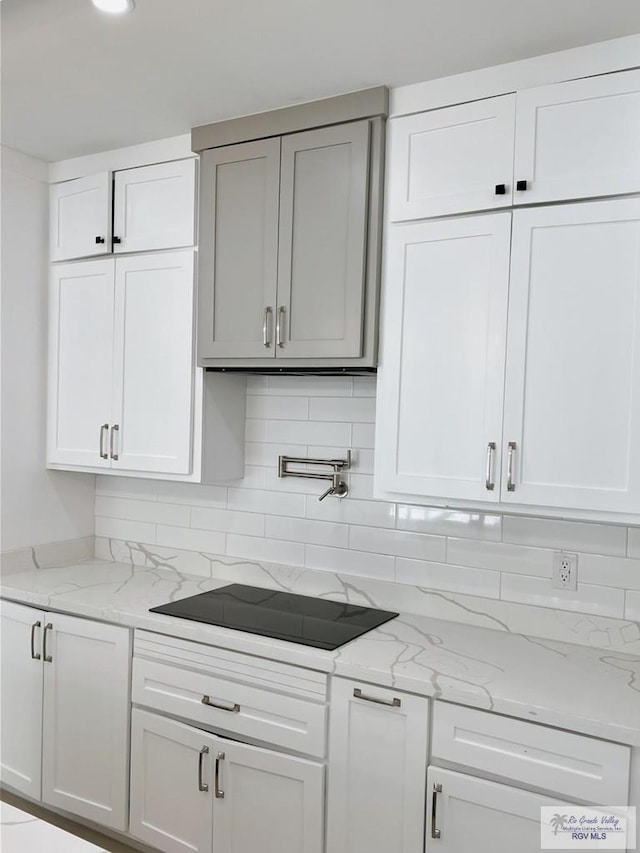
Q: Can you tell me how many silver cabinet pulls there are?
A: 13